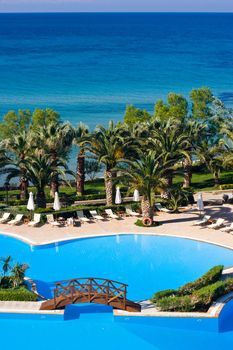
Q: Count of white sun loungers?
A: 12